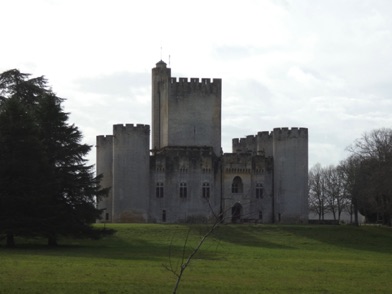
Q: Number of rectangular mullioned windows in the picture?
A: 4